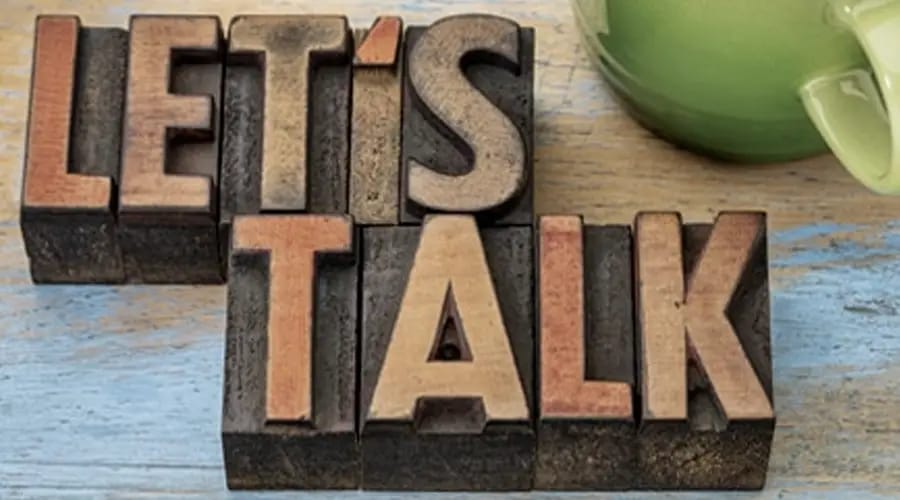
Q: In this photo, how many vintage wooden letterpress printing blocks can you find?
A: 9